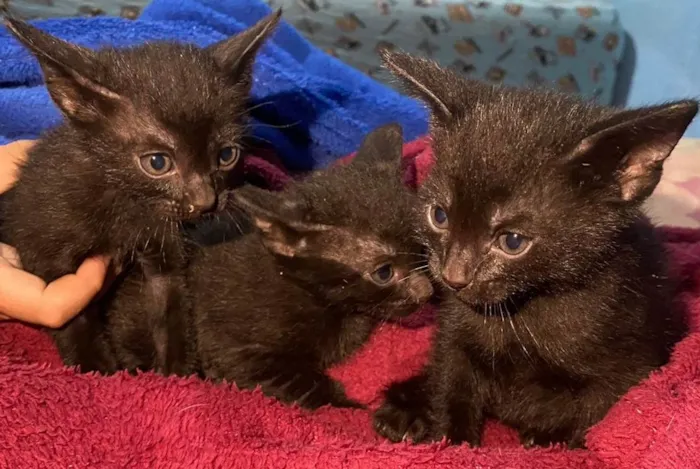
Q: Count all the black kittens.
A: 3